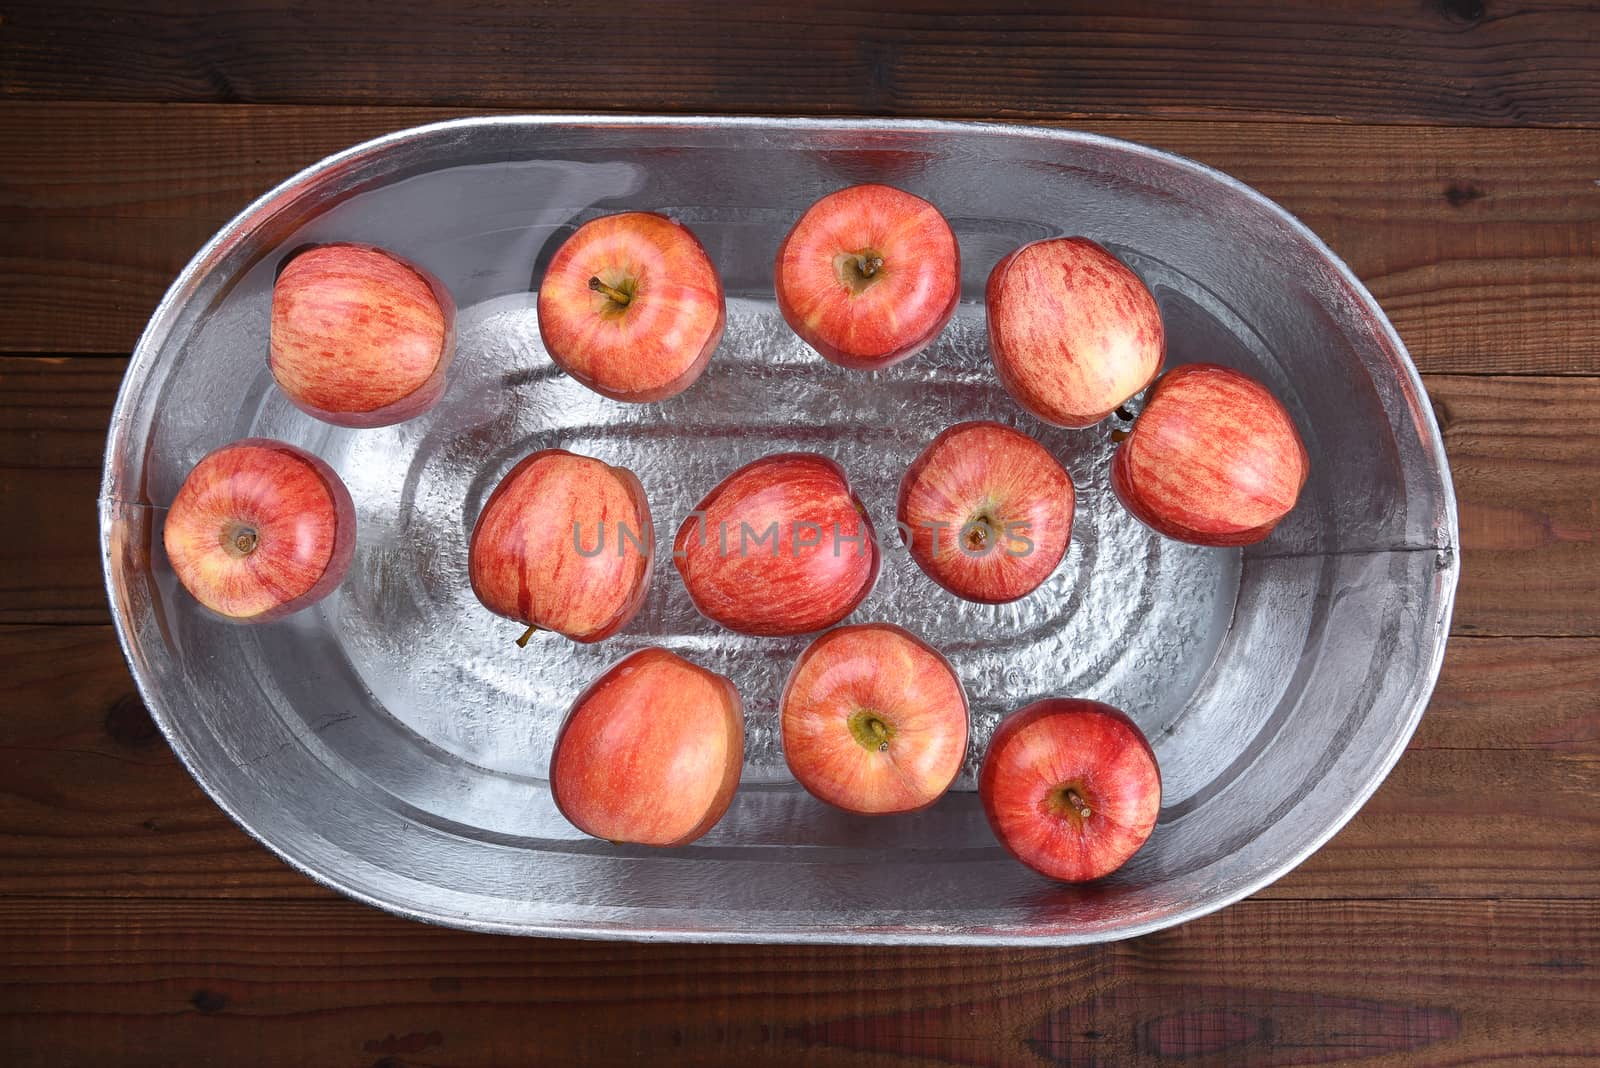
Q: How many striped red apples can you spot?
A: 12